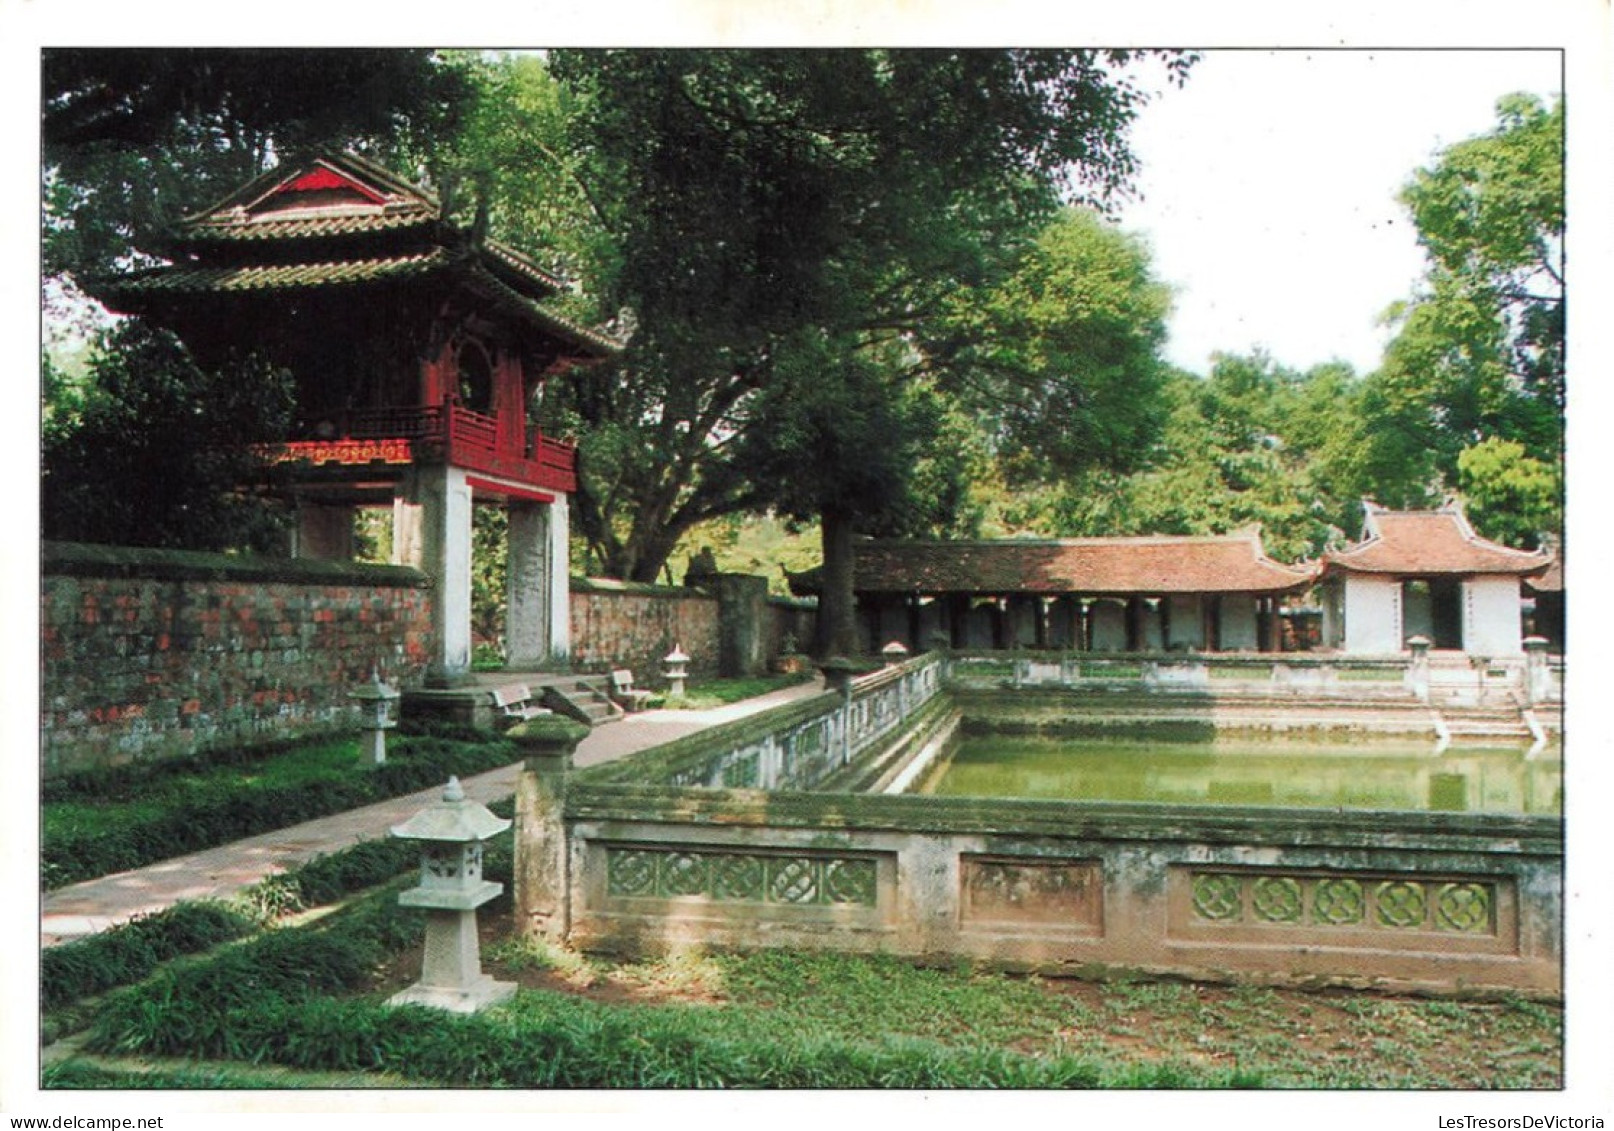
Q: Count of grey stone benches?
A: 2